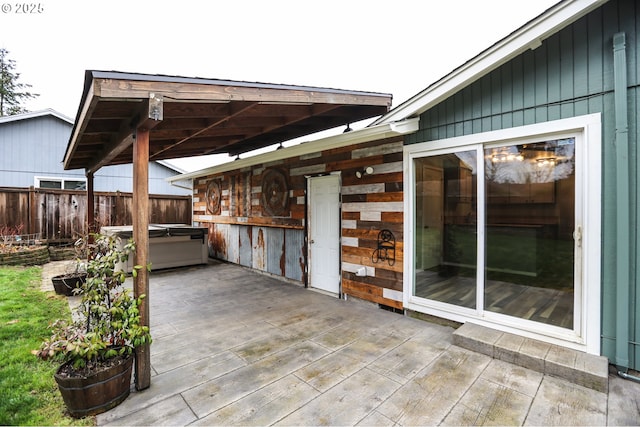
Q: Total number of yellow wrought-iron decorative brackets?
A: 0